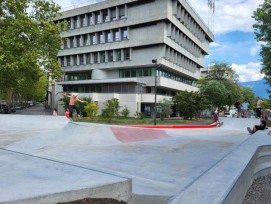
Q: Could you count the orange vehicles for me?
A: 0